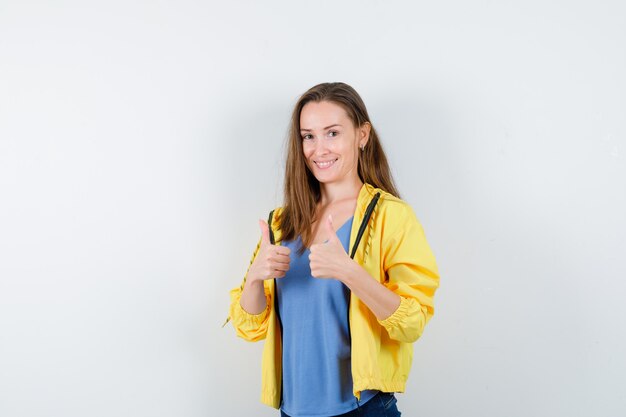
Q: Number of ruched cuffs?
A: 2